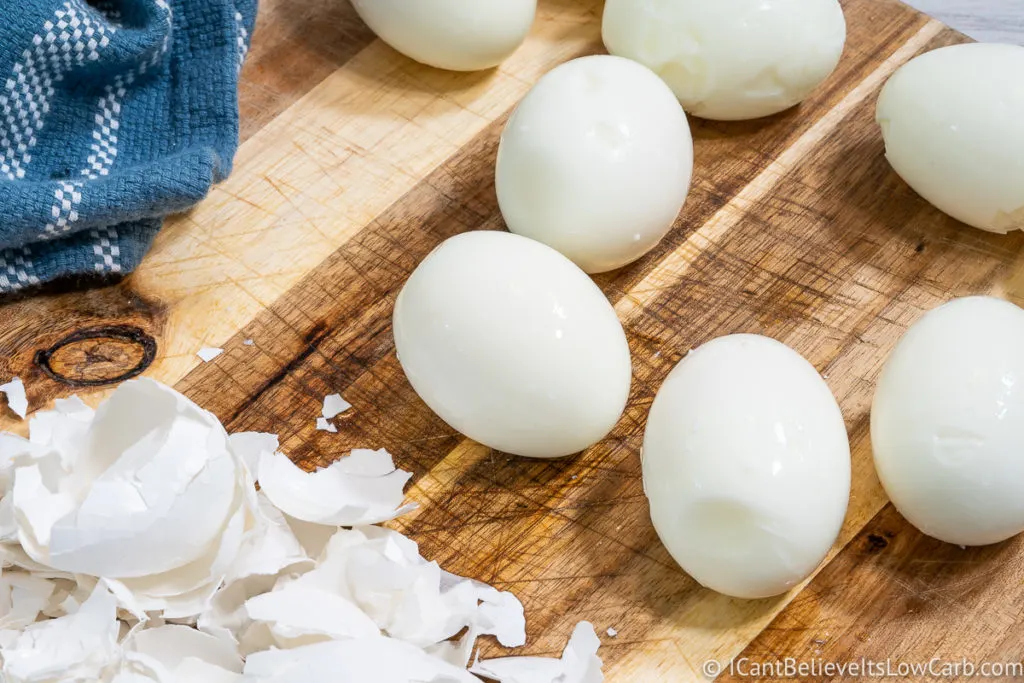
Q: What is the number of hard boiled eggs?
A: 7